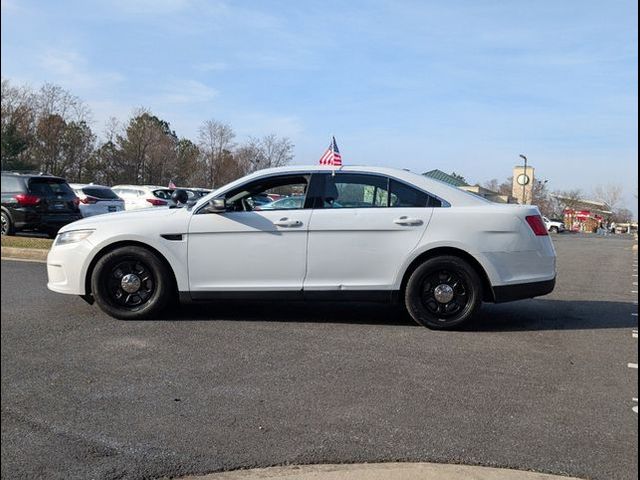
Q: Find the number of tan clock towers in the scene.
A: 1